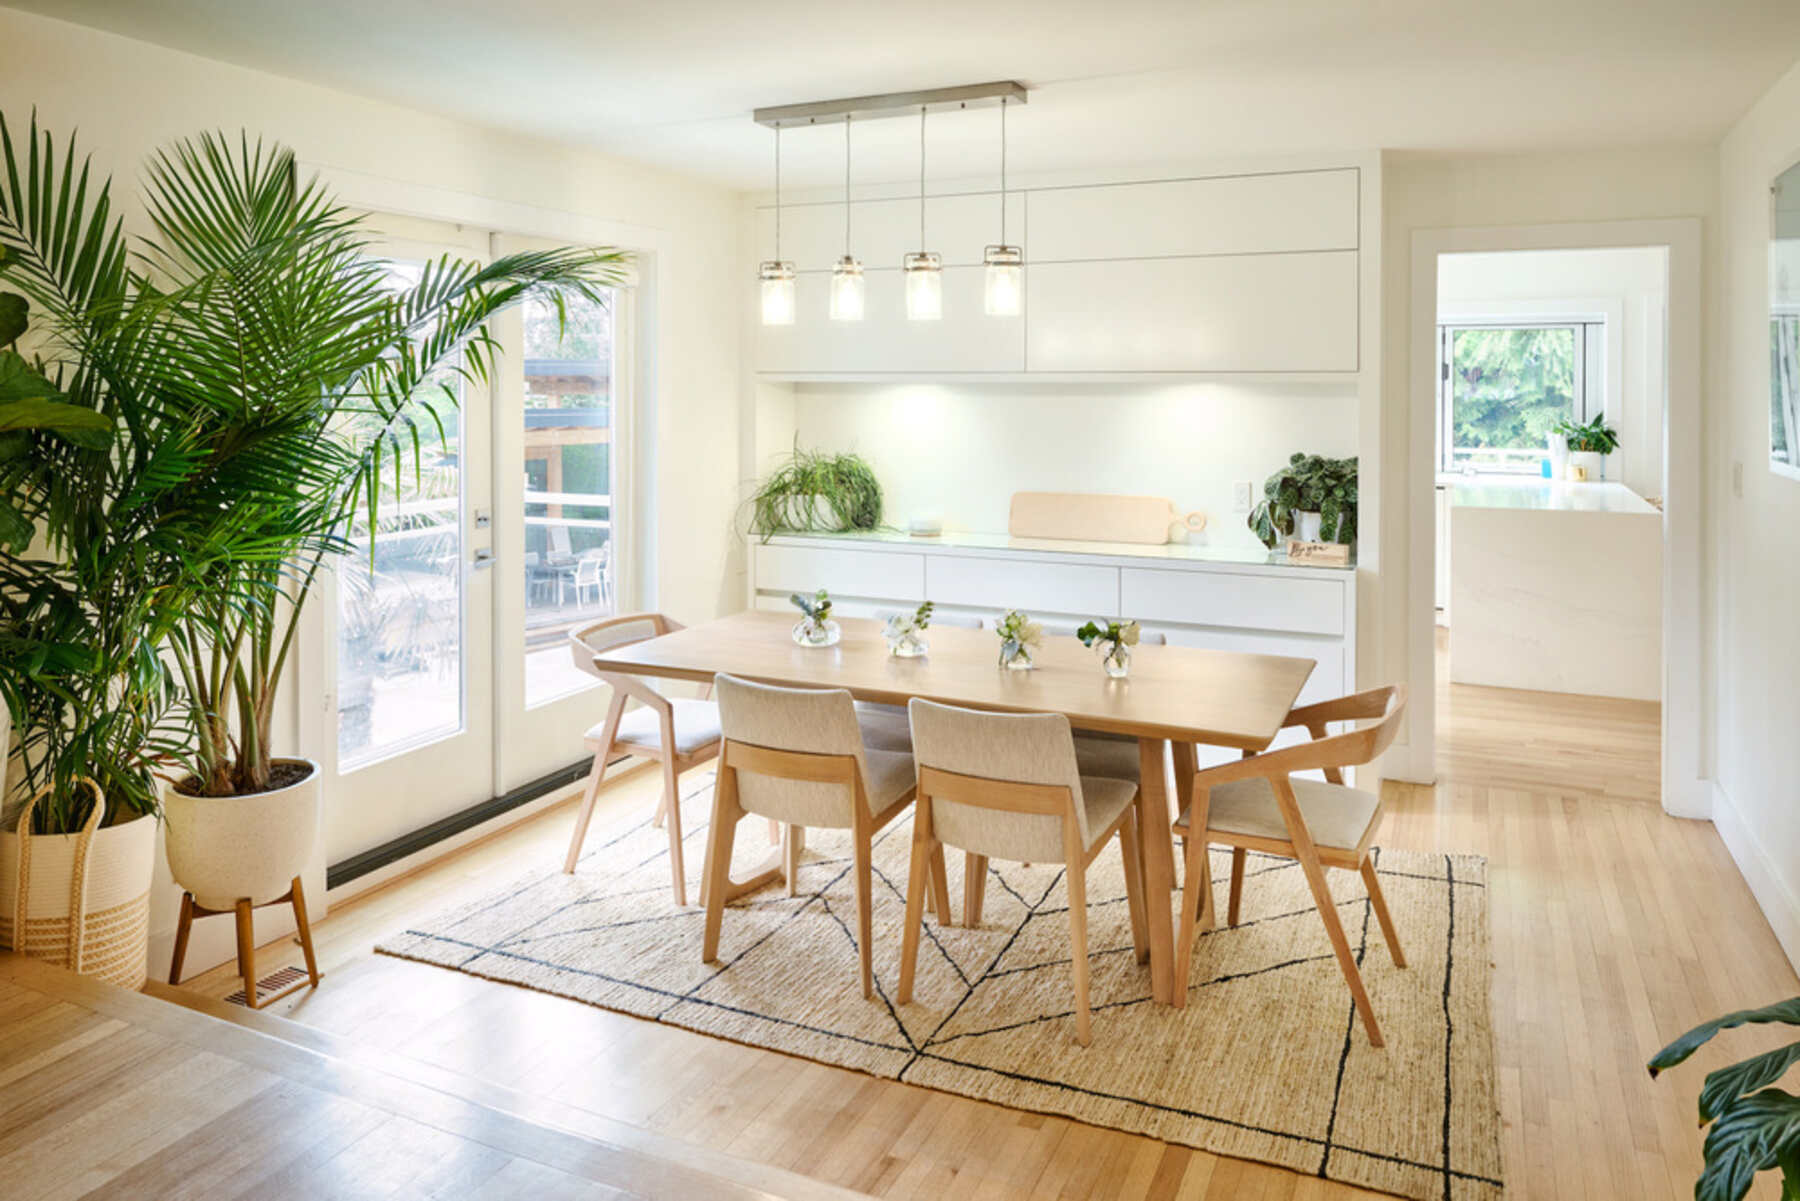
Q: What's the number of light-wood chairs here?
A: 6